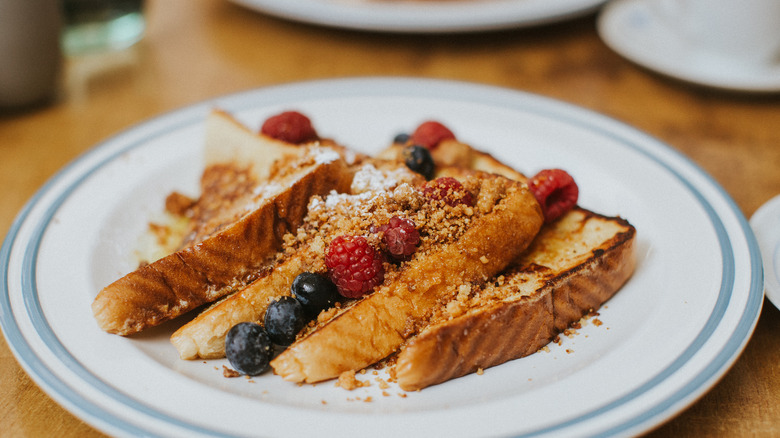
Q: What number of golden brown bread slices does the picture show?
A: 4